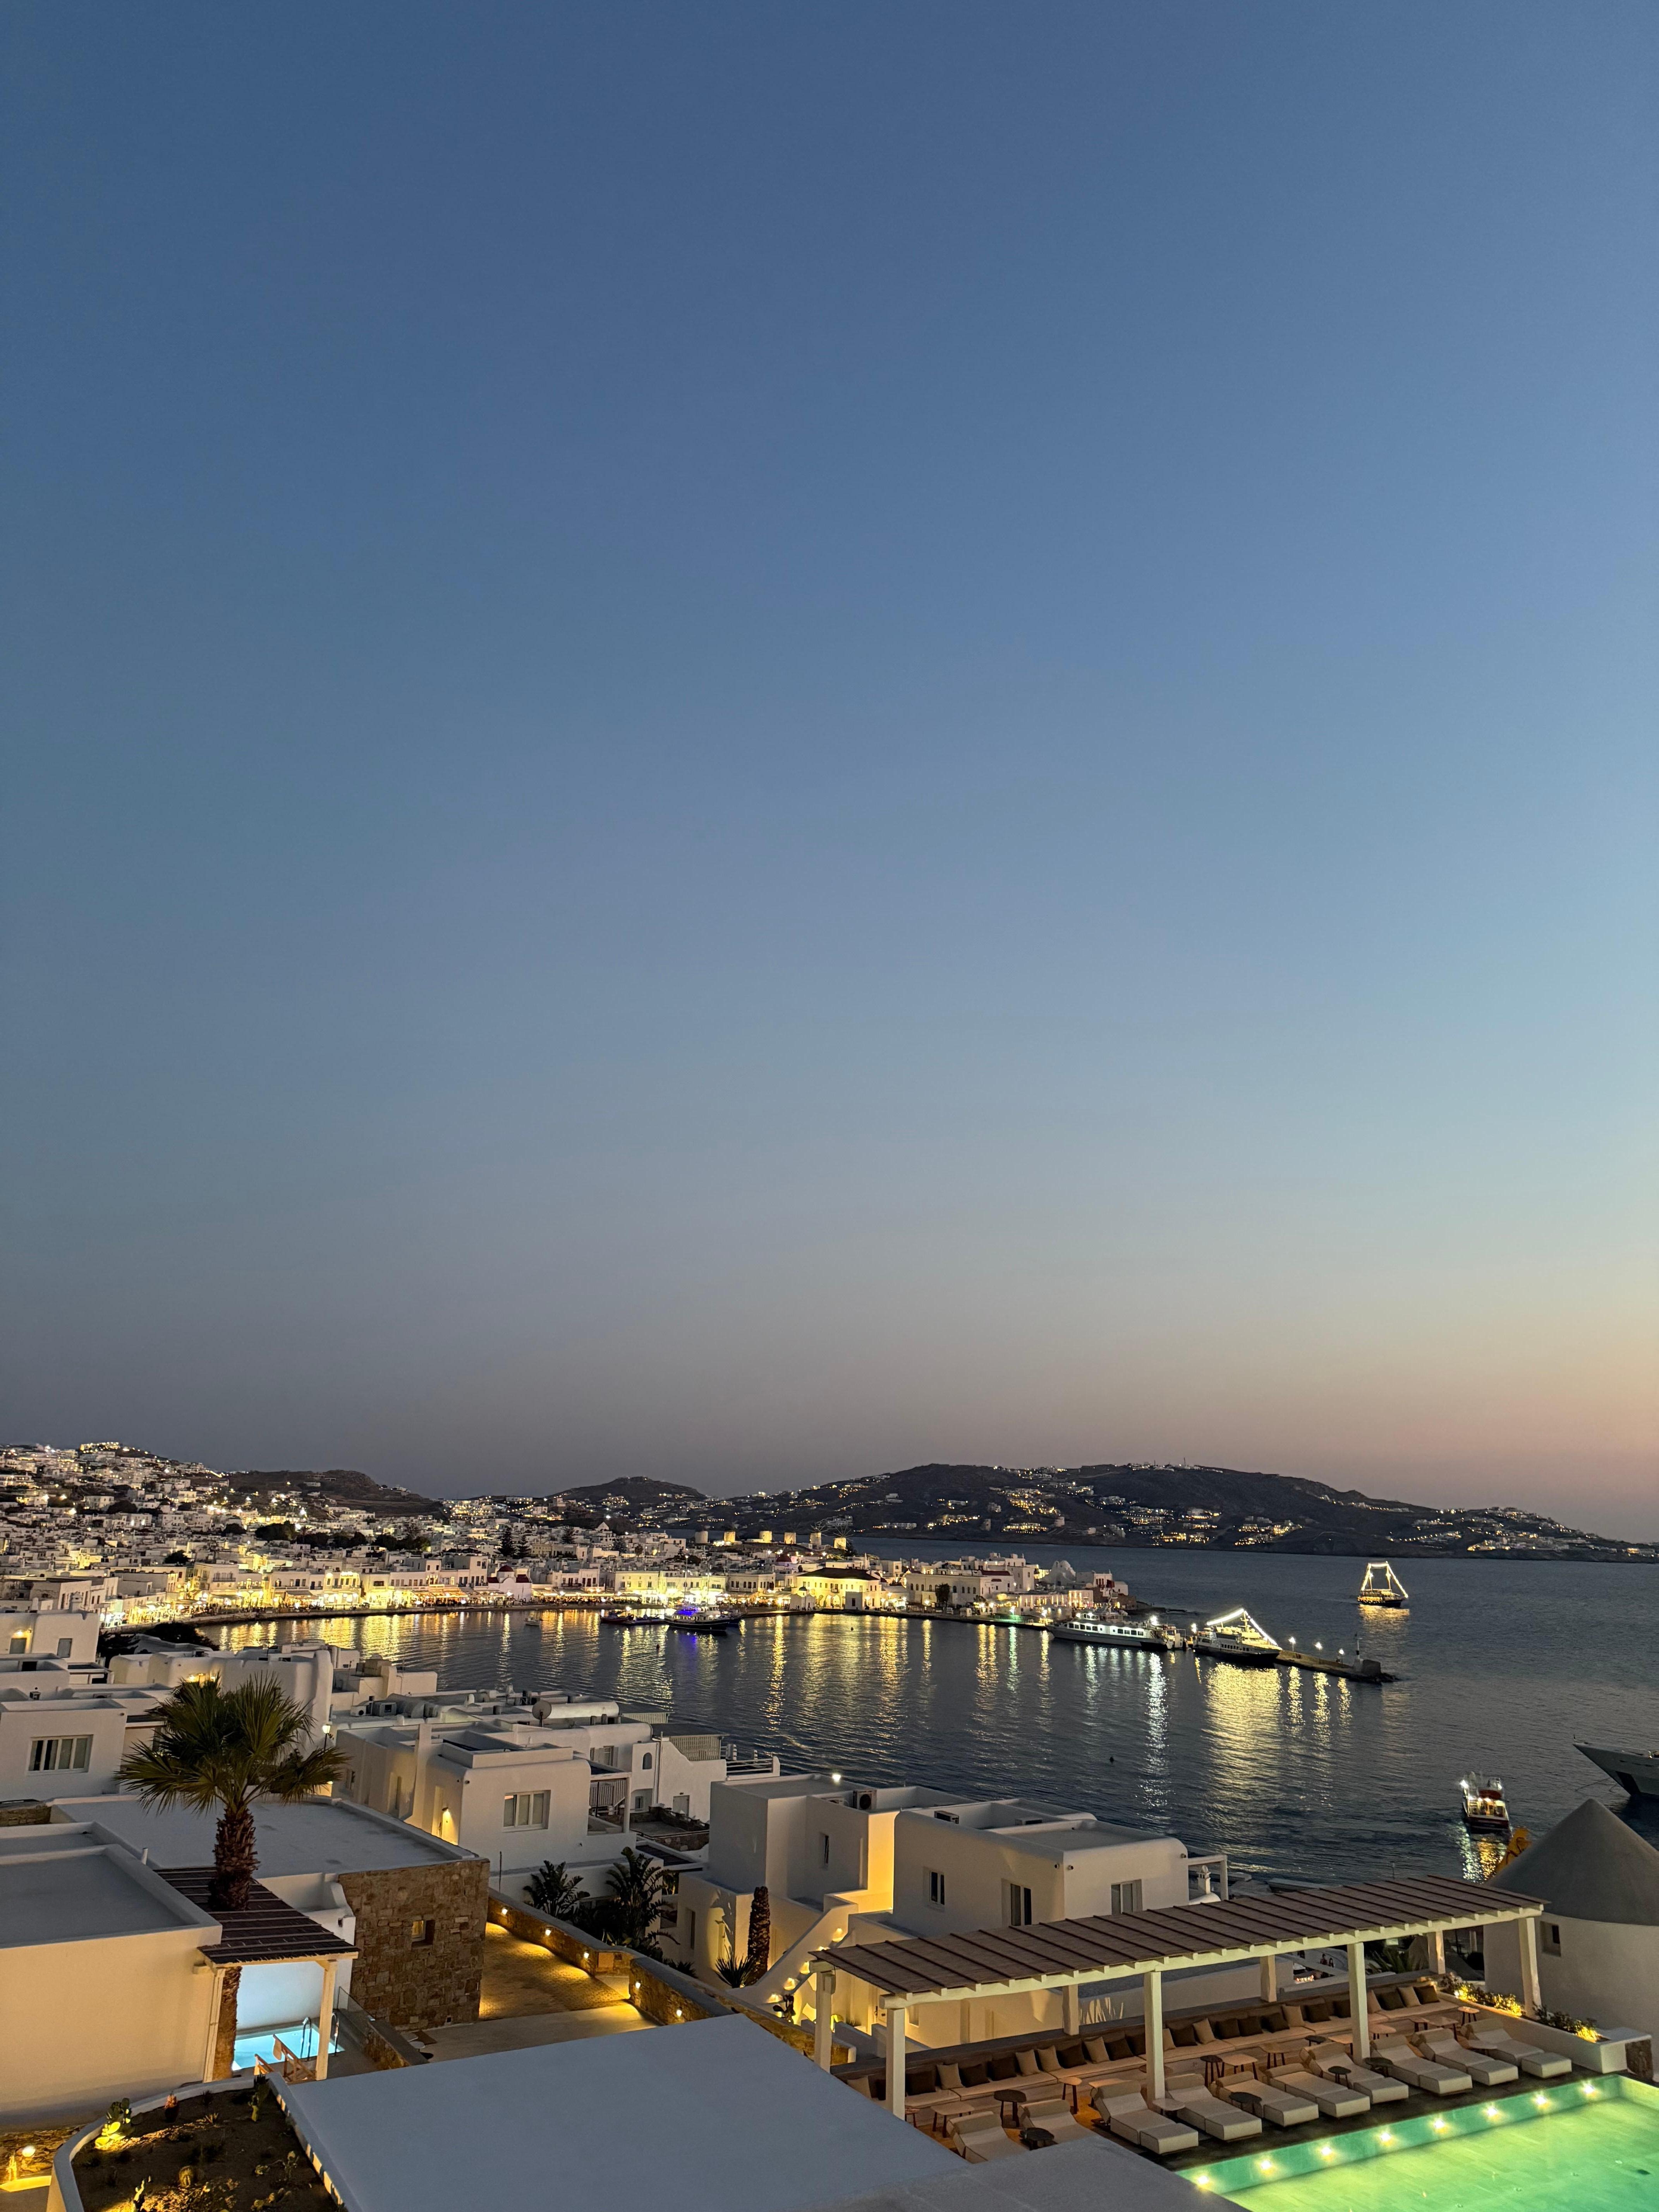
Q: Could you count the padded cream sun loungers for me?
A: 10